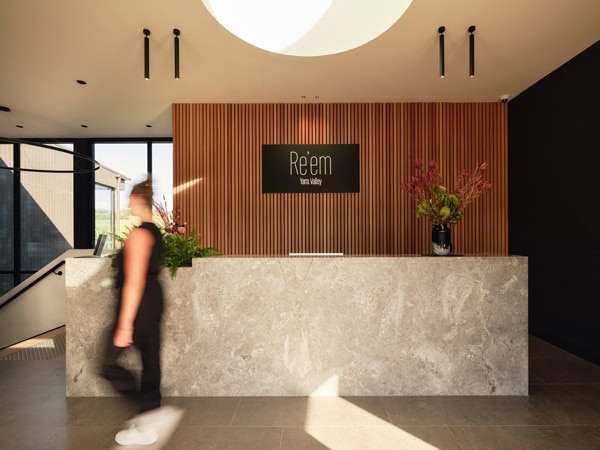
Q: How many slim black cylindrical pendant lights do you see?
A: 4